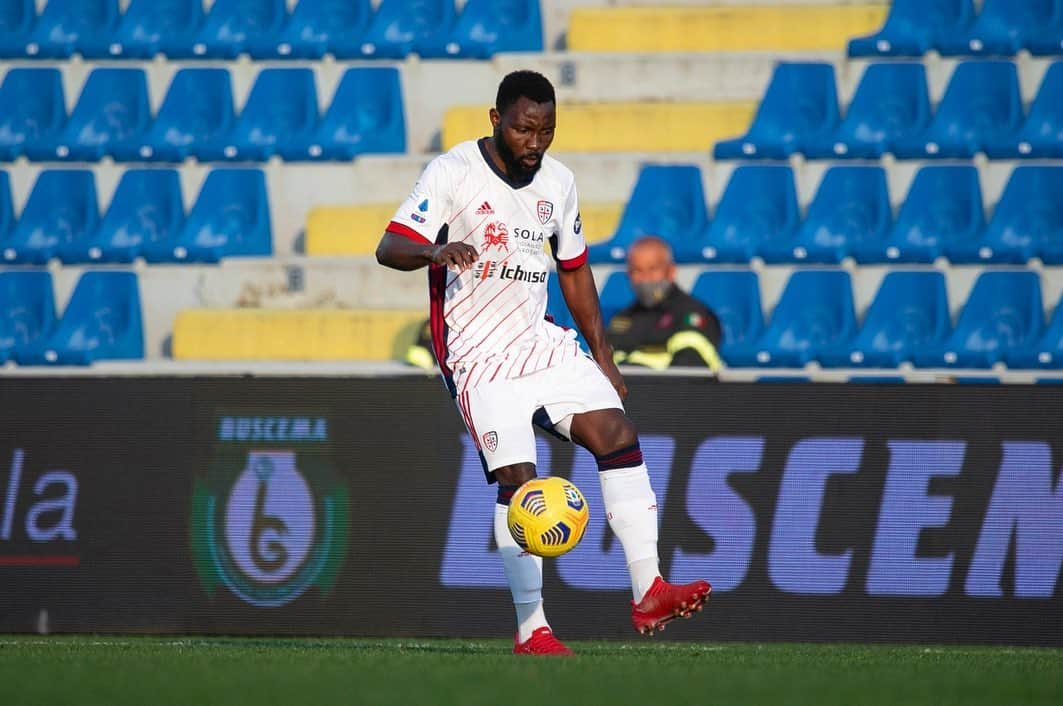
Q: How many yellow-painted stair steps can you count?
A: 4